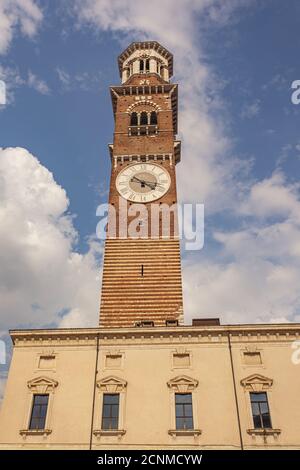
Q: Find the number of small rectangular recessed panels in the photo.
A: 4